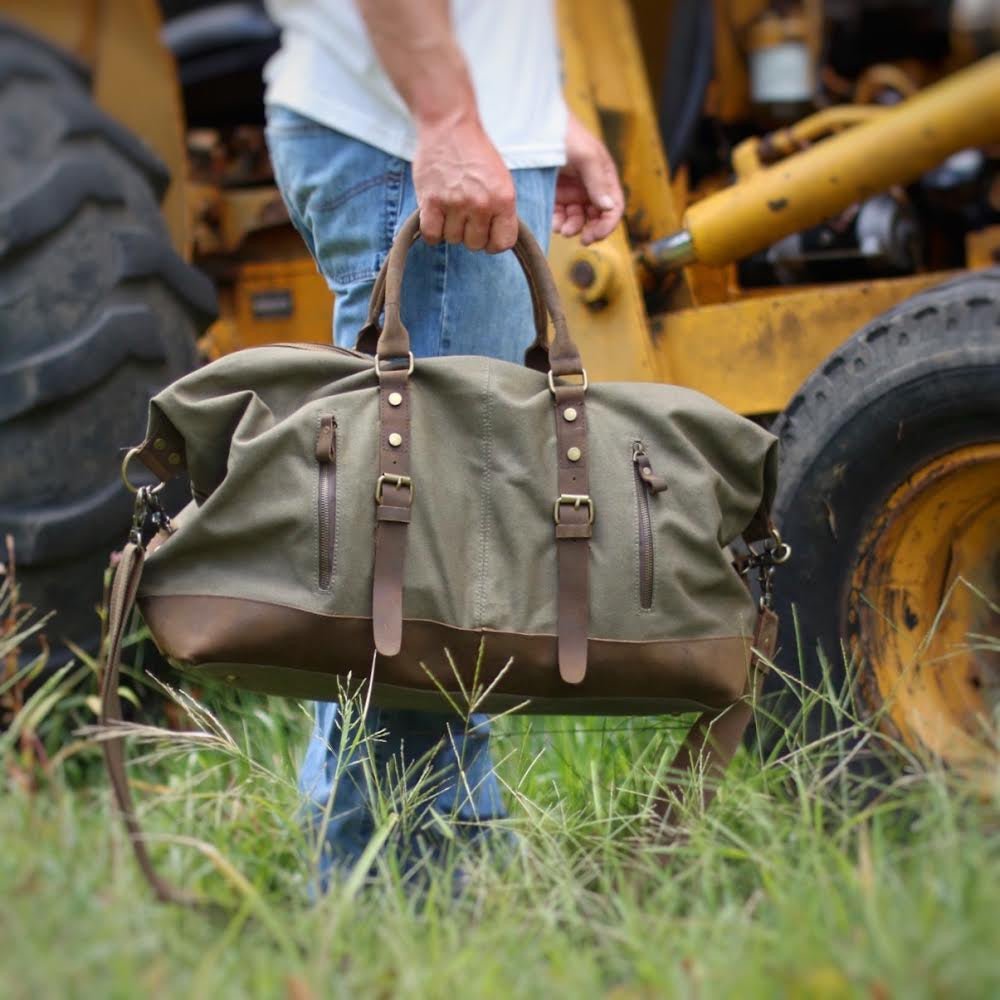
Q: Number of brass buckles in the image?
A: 2